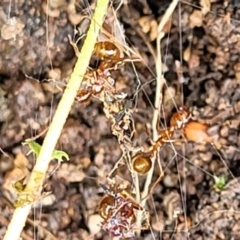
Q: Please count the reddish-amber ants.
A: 3